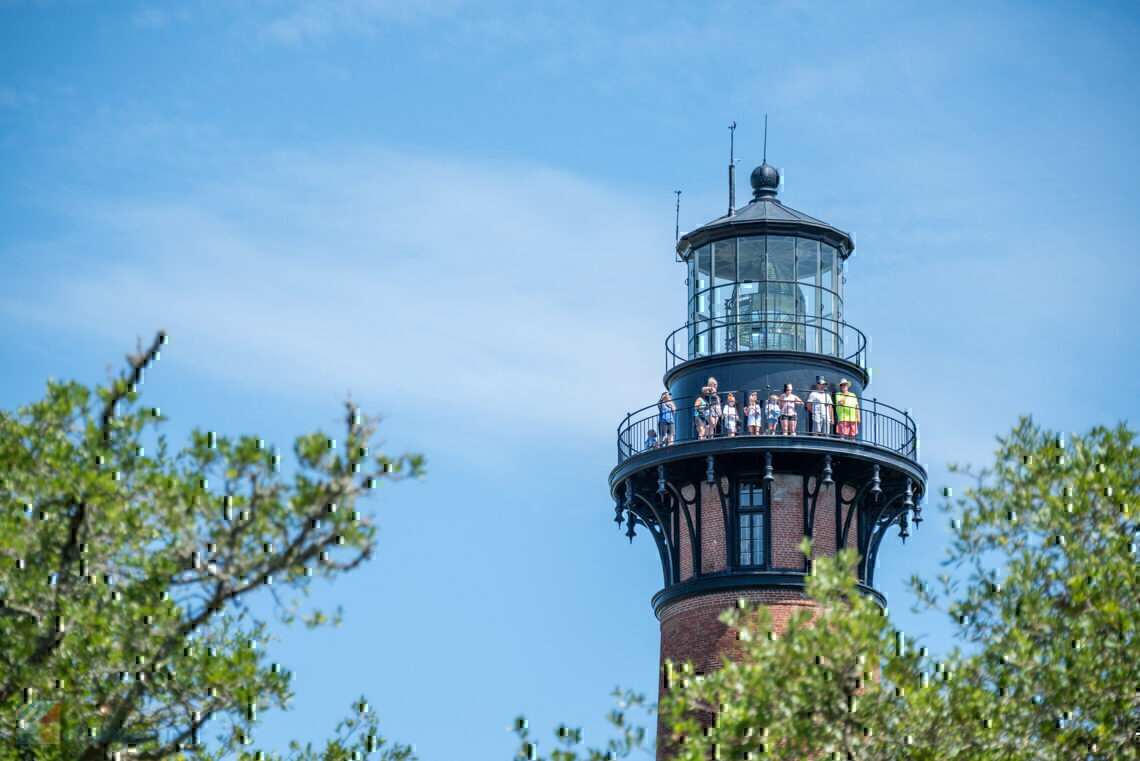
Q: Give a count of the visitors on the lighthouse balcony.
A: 10